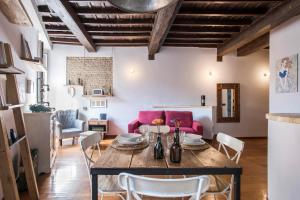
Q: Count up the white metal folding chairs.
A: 4